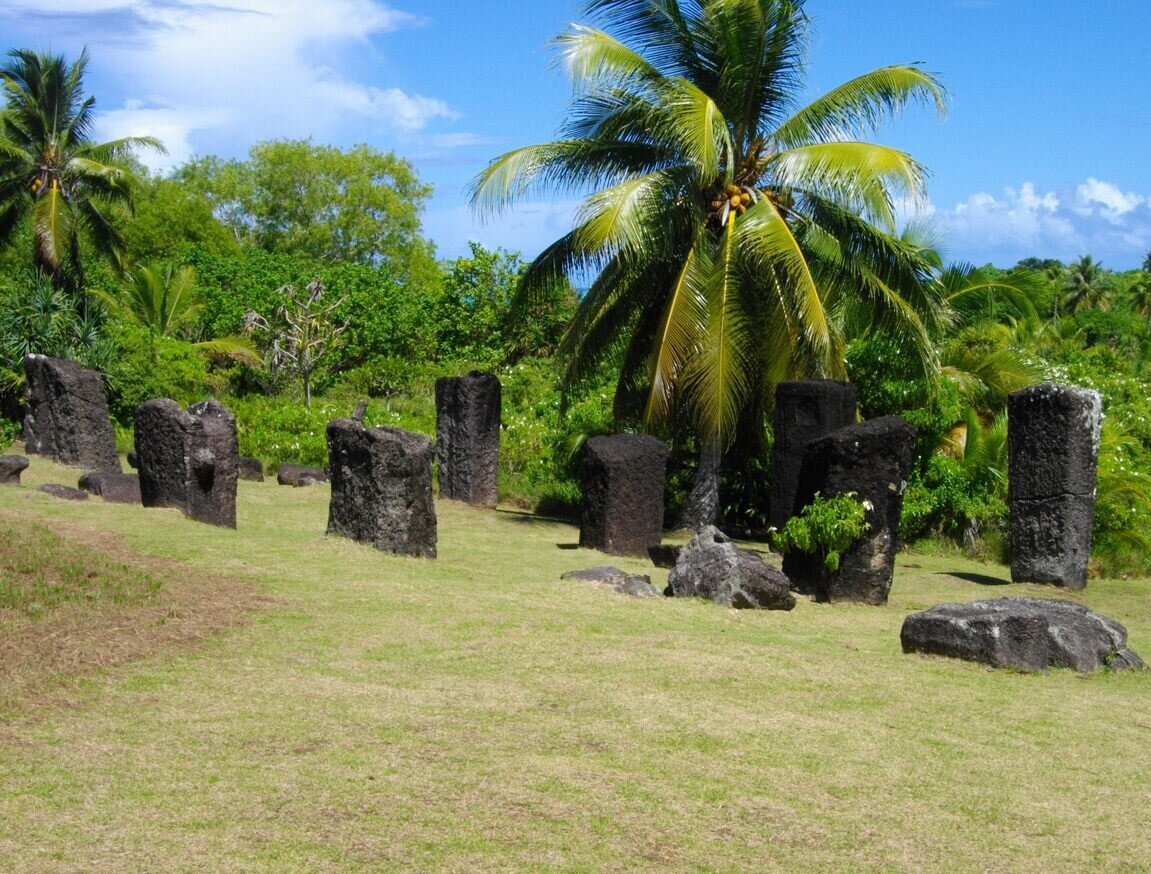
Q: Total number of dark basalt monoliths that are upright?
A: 8